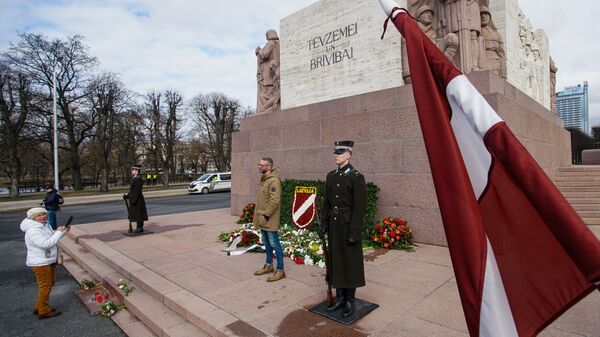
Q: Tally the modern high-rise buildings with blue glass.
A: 1